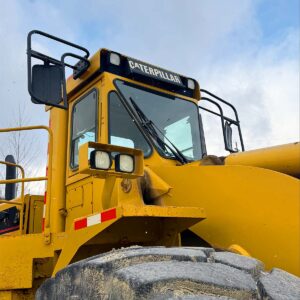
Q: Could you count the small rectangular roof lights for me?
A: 2